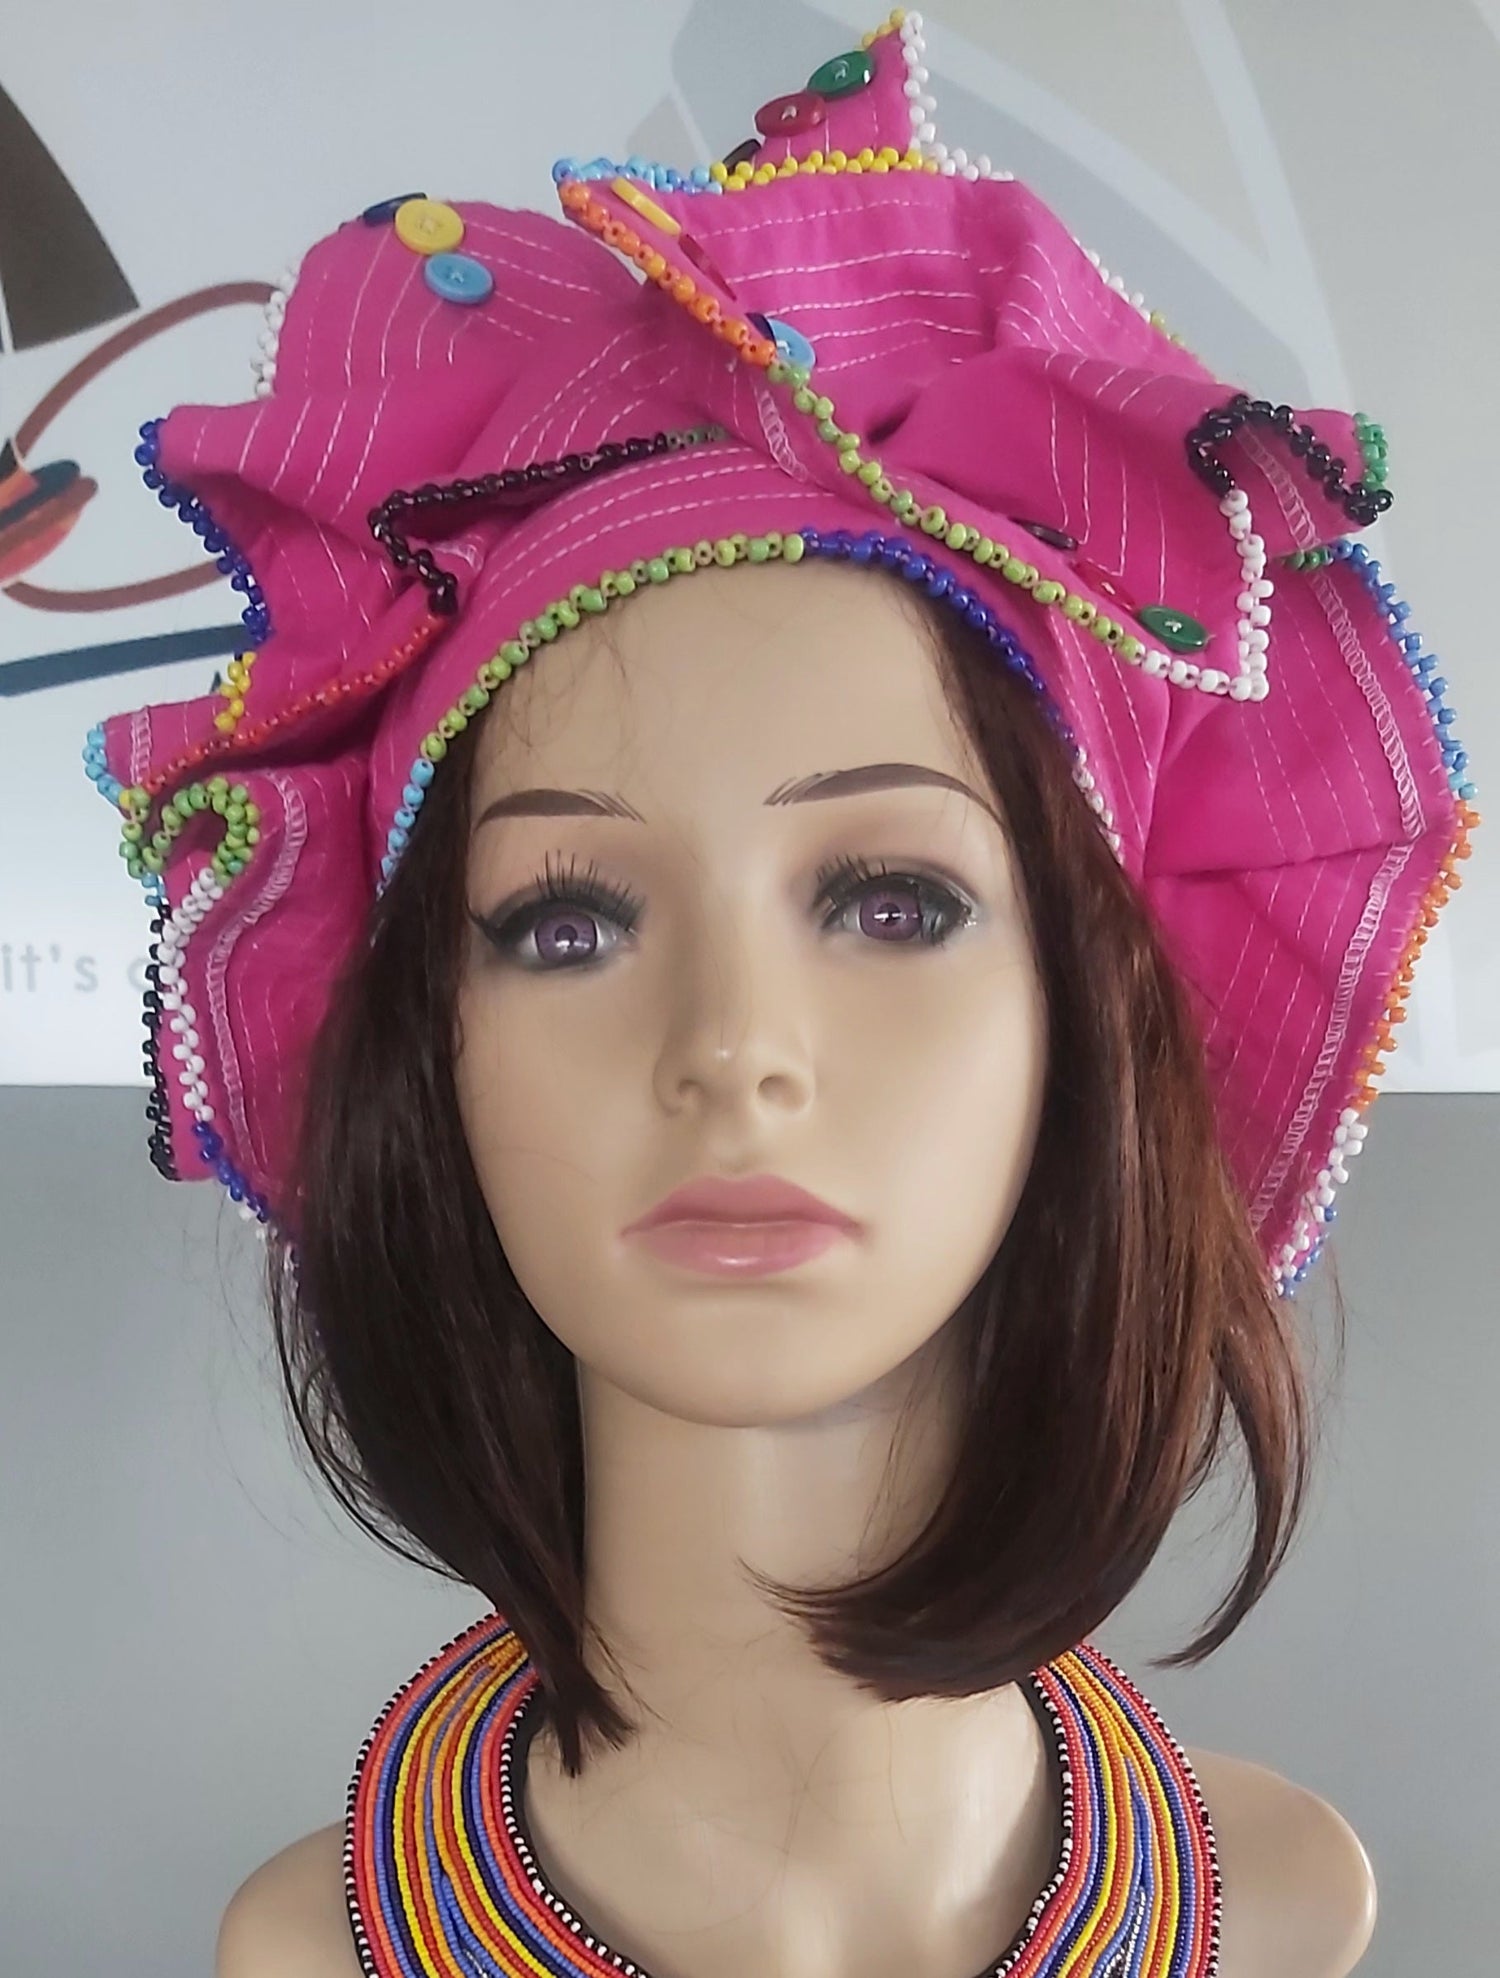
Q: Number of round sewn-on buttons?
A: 13